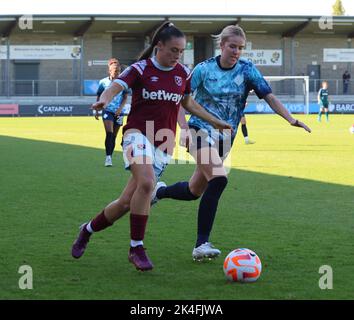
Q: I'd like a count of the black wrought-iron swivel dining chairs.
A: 0